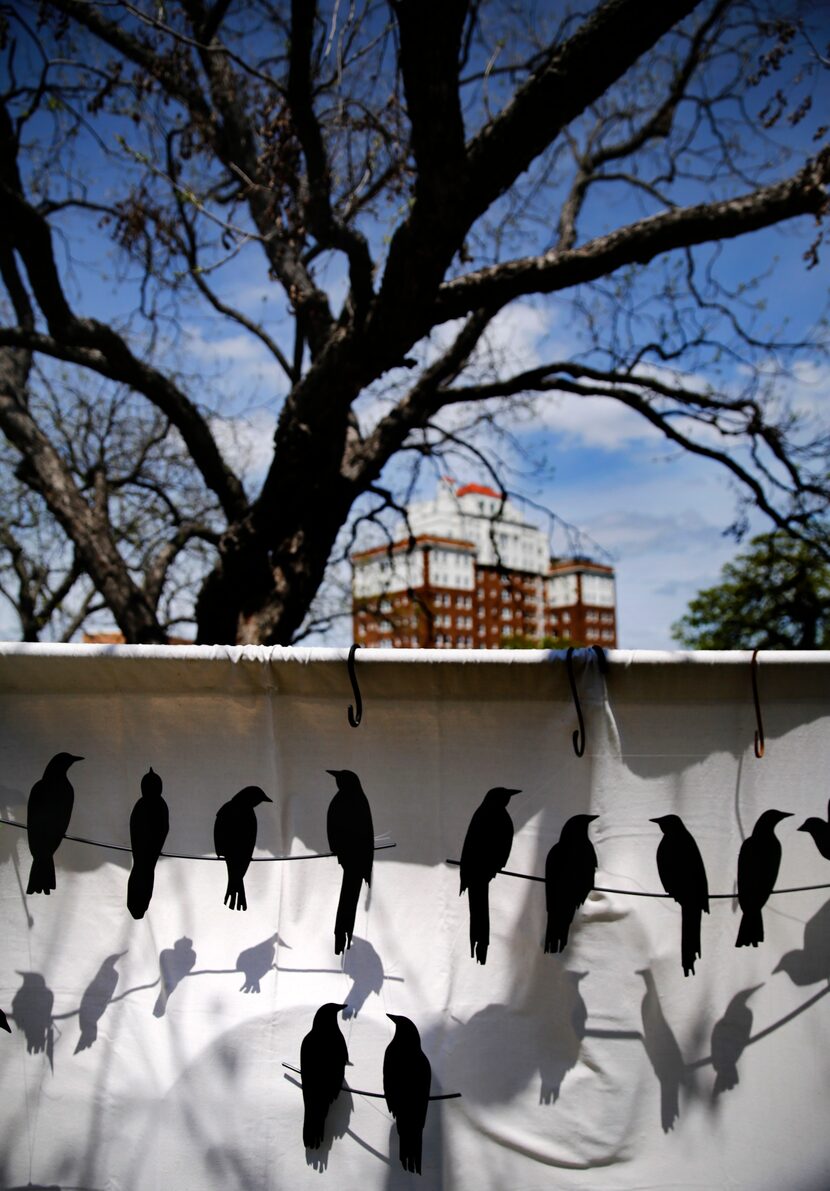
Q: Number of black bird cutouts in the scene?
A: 11